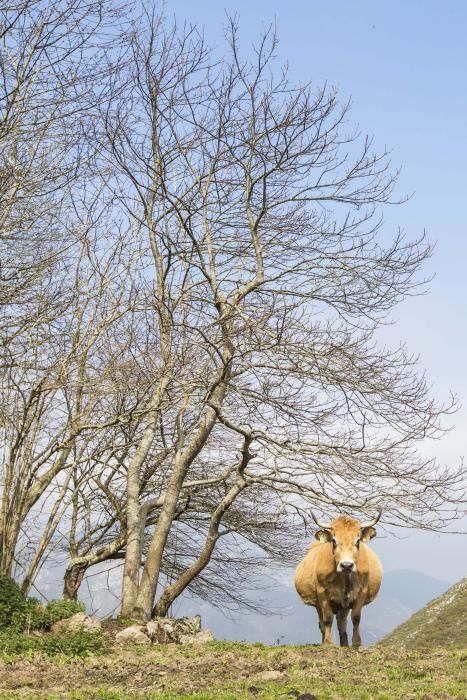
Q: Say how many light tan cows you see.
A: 1